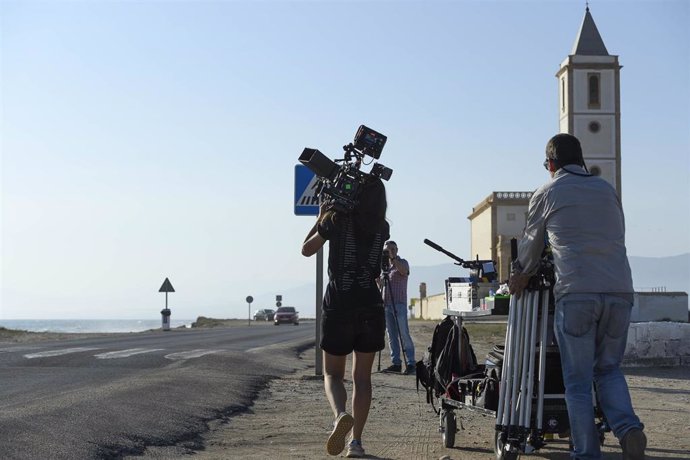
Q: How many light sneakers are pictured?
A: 2